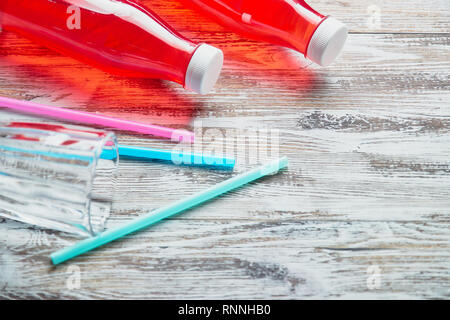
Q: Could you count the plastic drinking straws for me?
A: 3